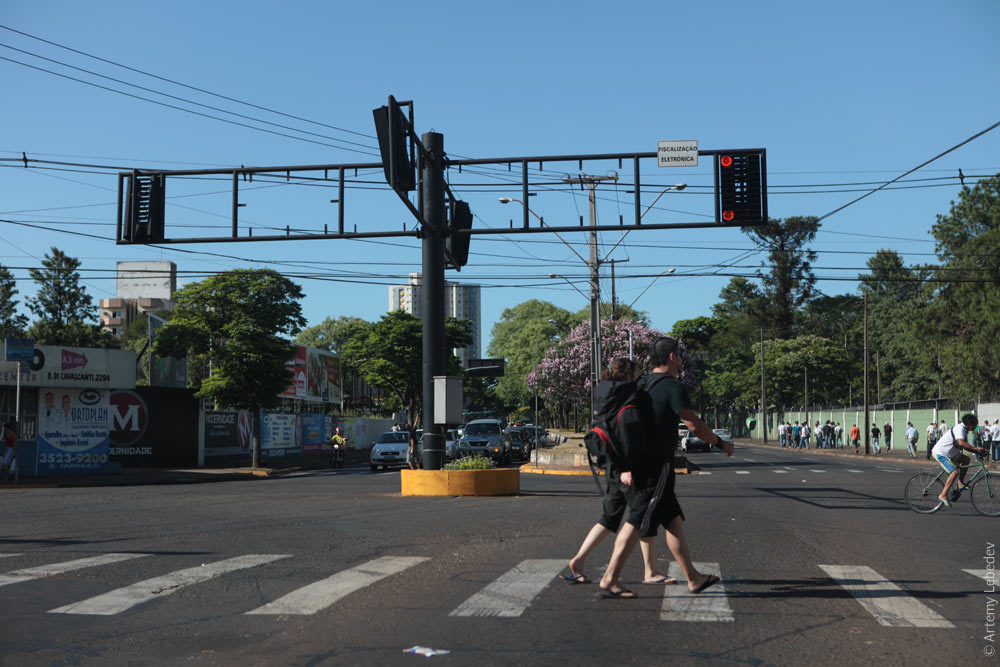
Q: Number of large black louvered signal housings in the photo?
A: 4